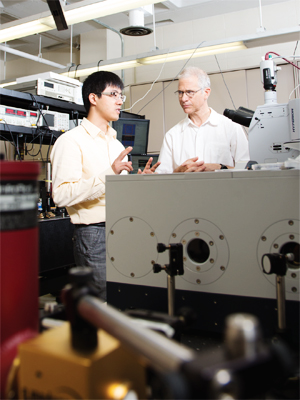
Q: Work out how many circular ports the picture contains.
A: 3